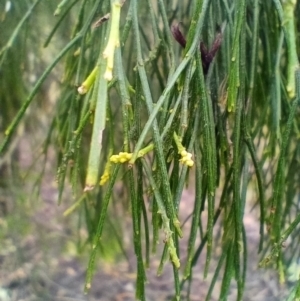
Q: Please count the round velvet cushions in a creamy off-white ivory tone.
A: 0